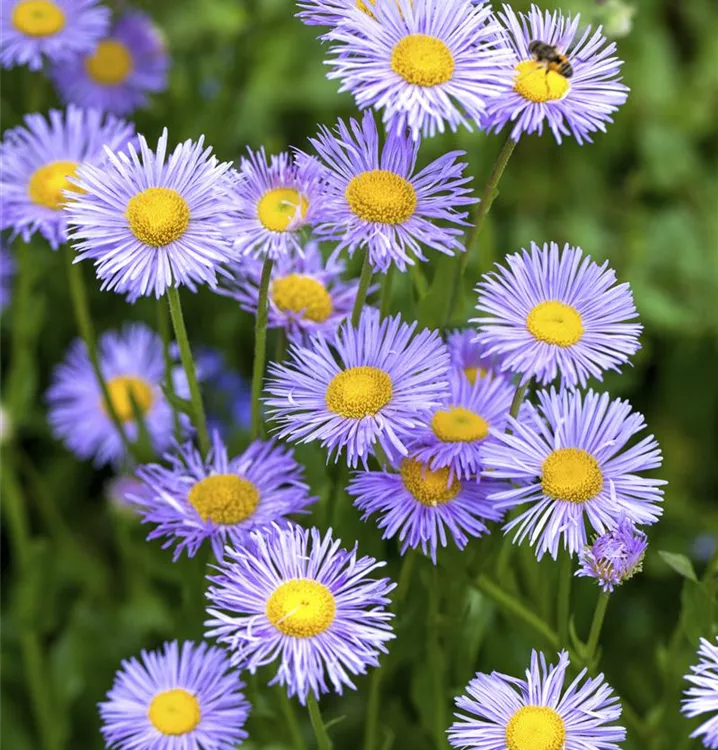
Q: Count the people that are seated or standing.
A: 0